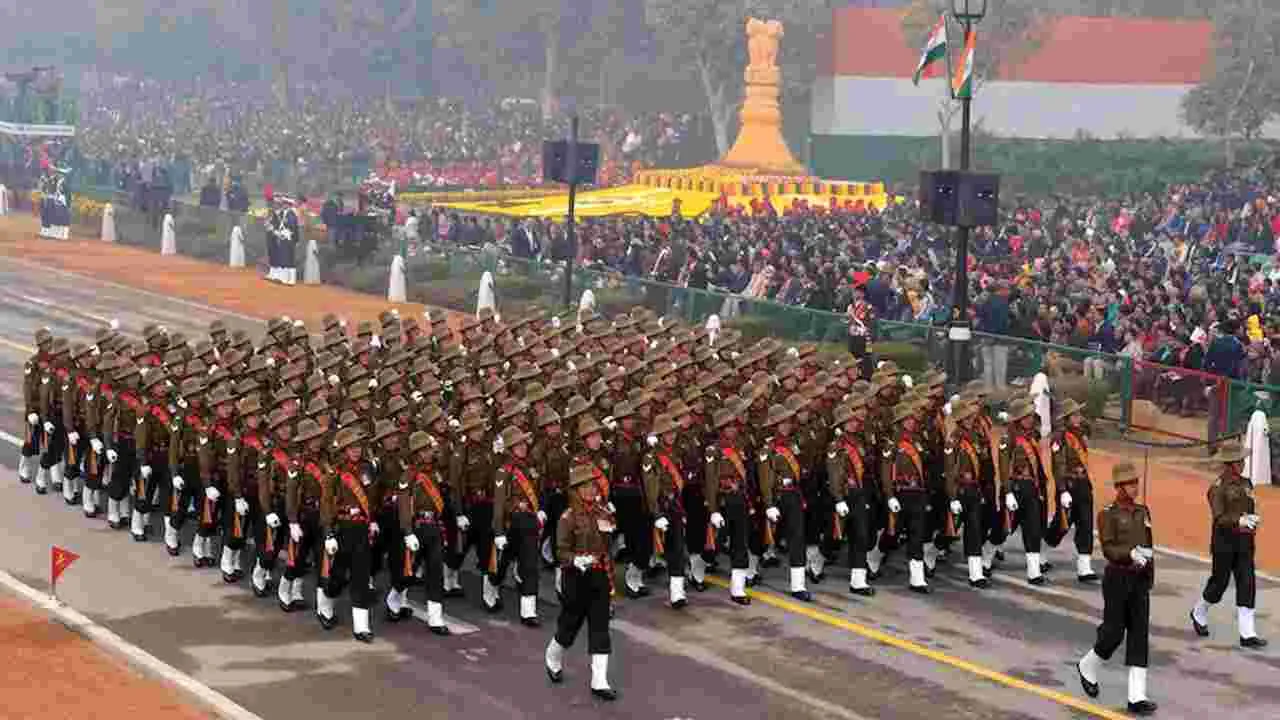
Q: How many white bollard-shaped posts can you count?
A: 11